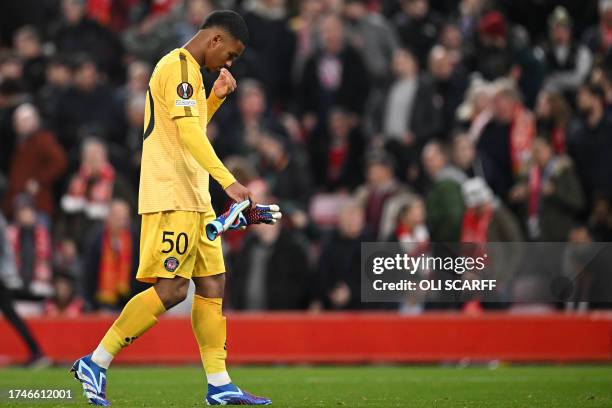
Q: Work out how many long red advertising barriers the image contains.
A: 1